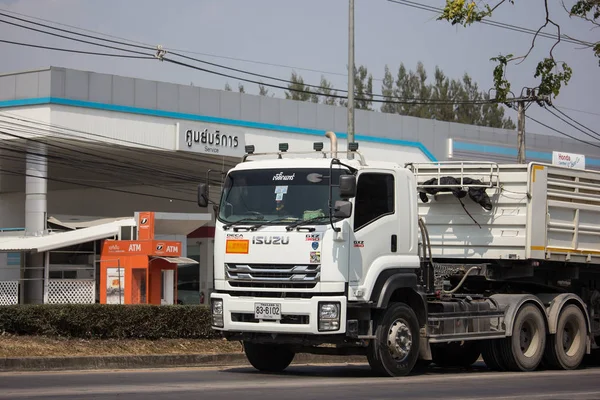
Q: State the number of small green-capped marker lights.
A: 4